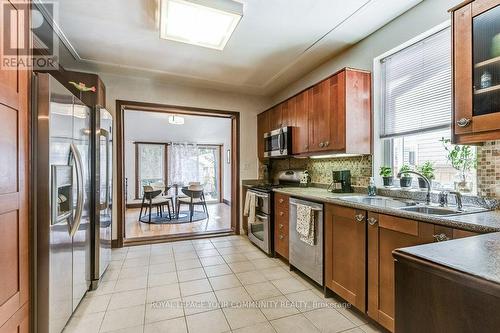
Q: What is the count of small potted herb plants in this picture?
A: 3